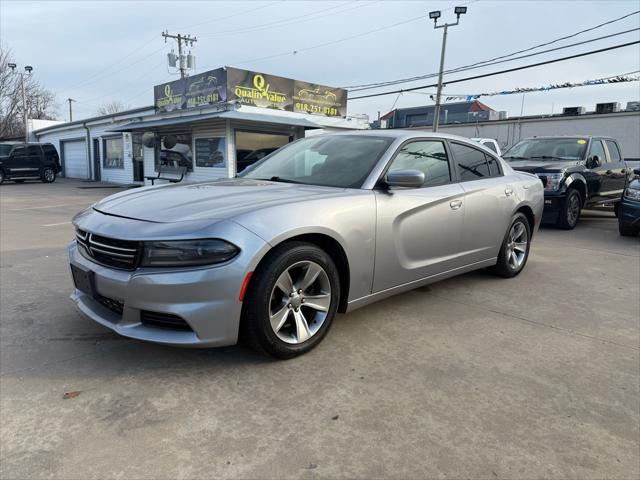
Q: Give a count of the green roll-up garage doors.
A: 0